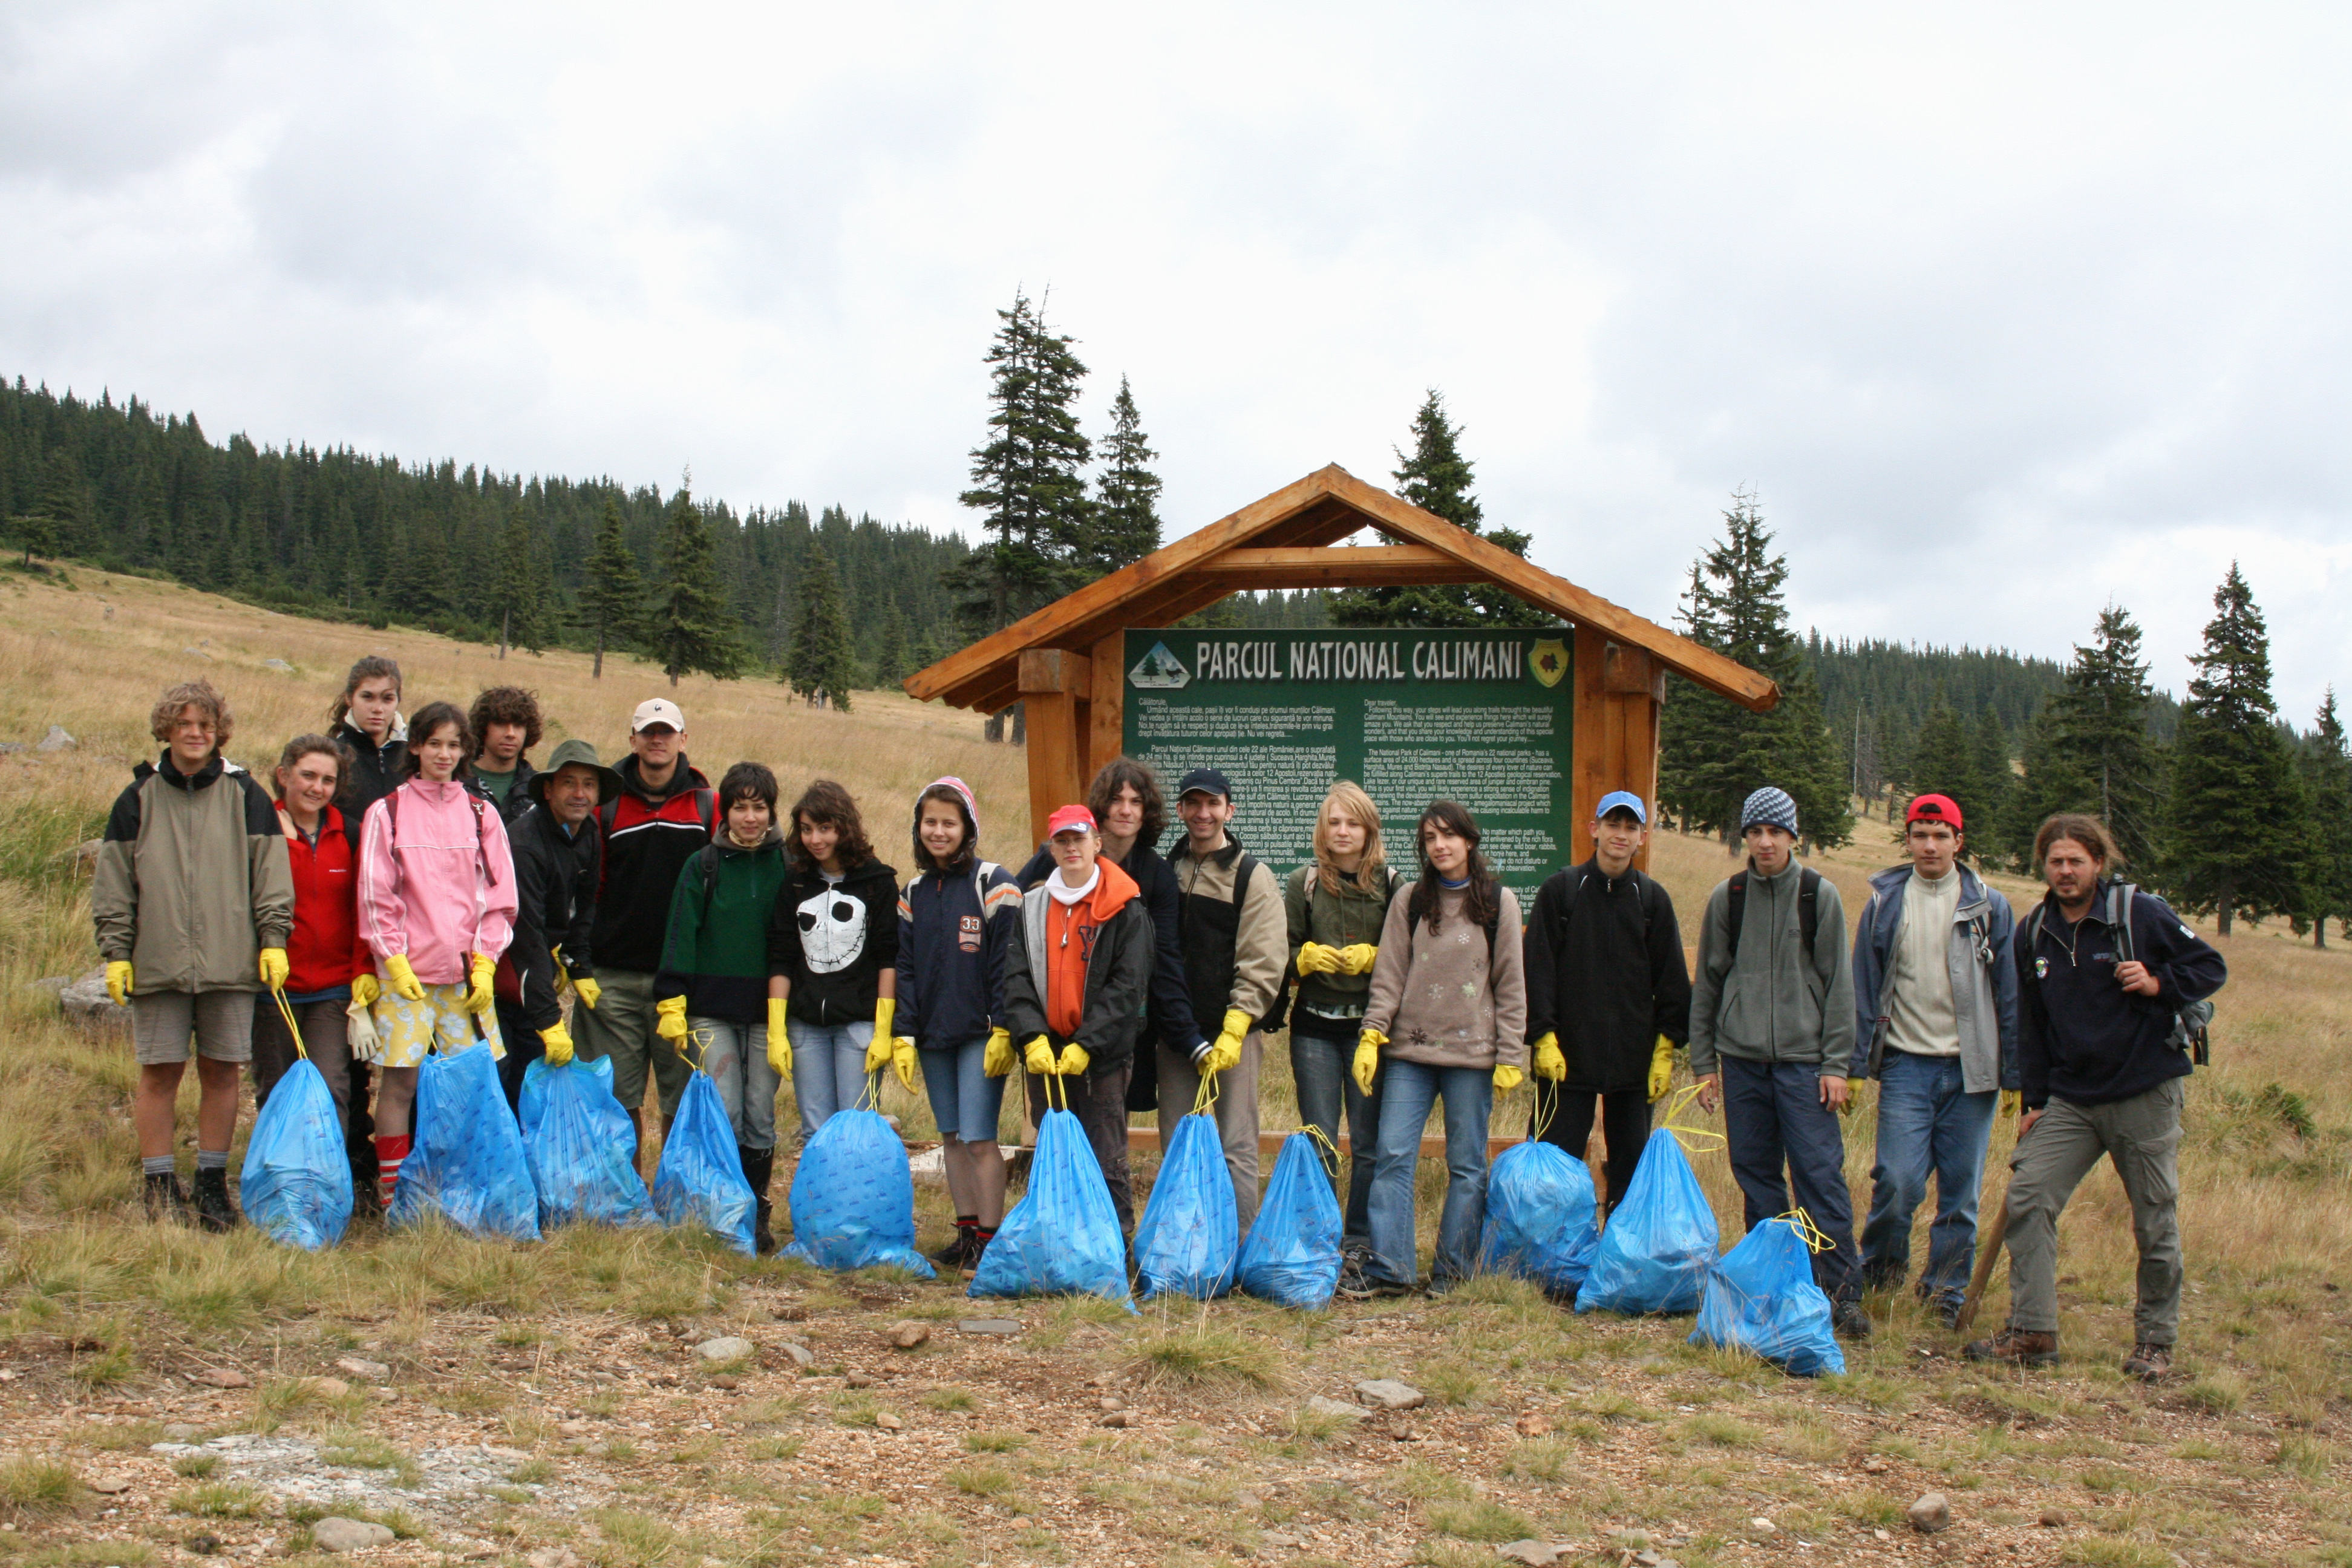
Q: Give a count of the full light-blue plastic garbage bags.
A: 11